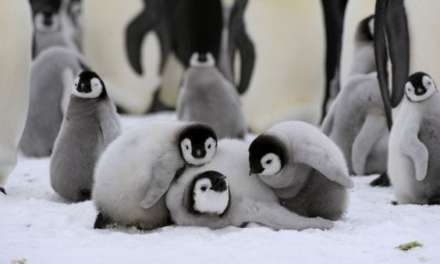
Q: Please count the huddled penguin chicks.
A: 3